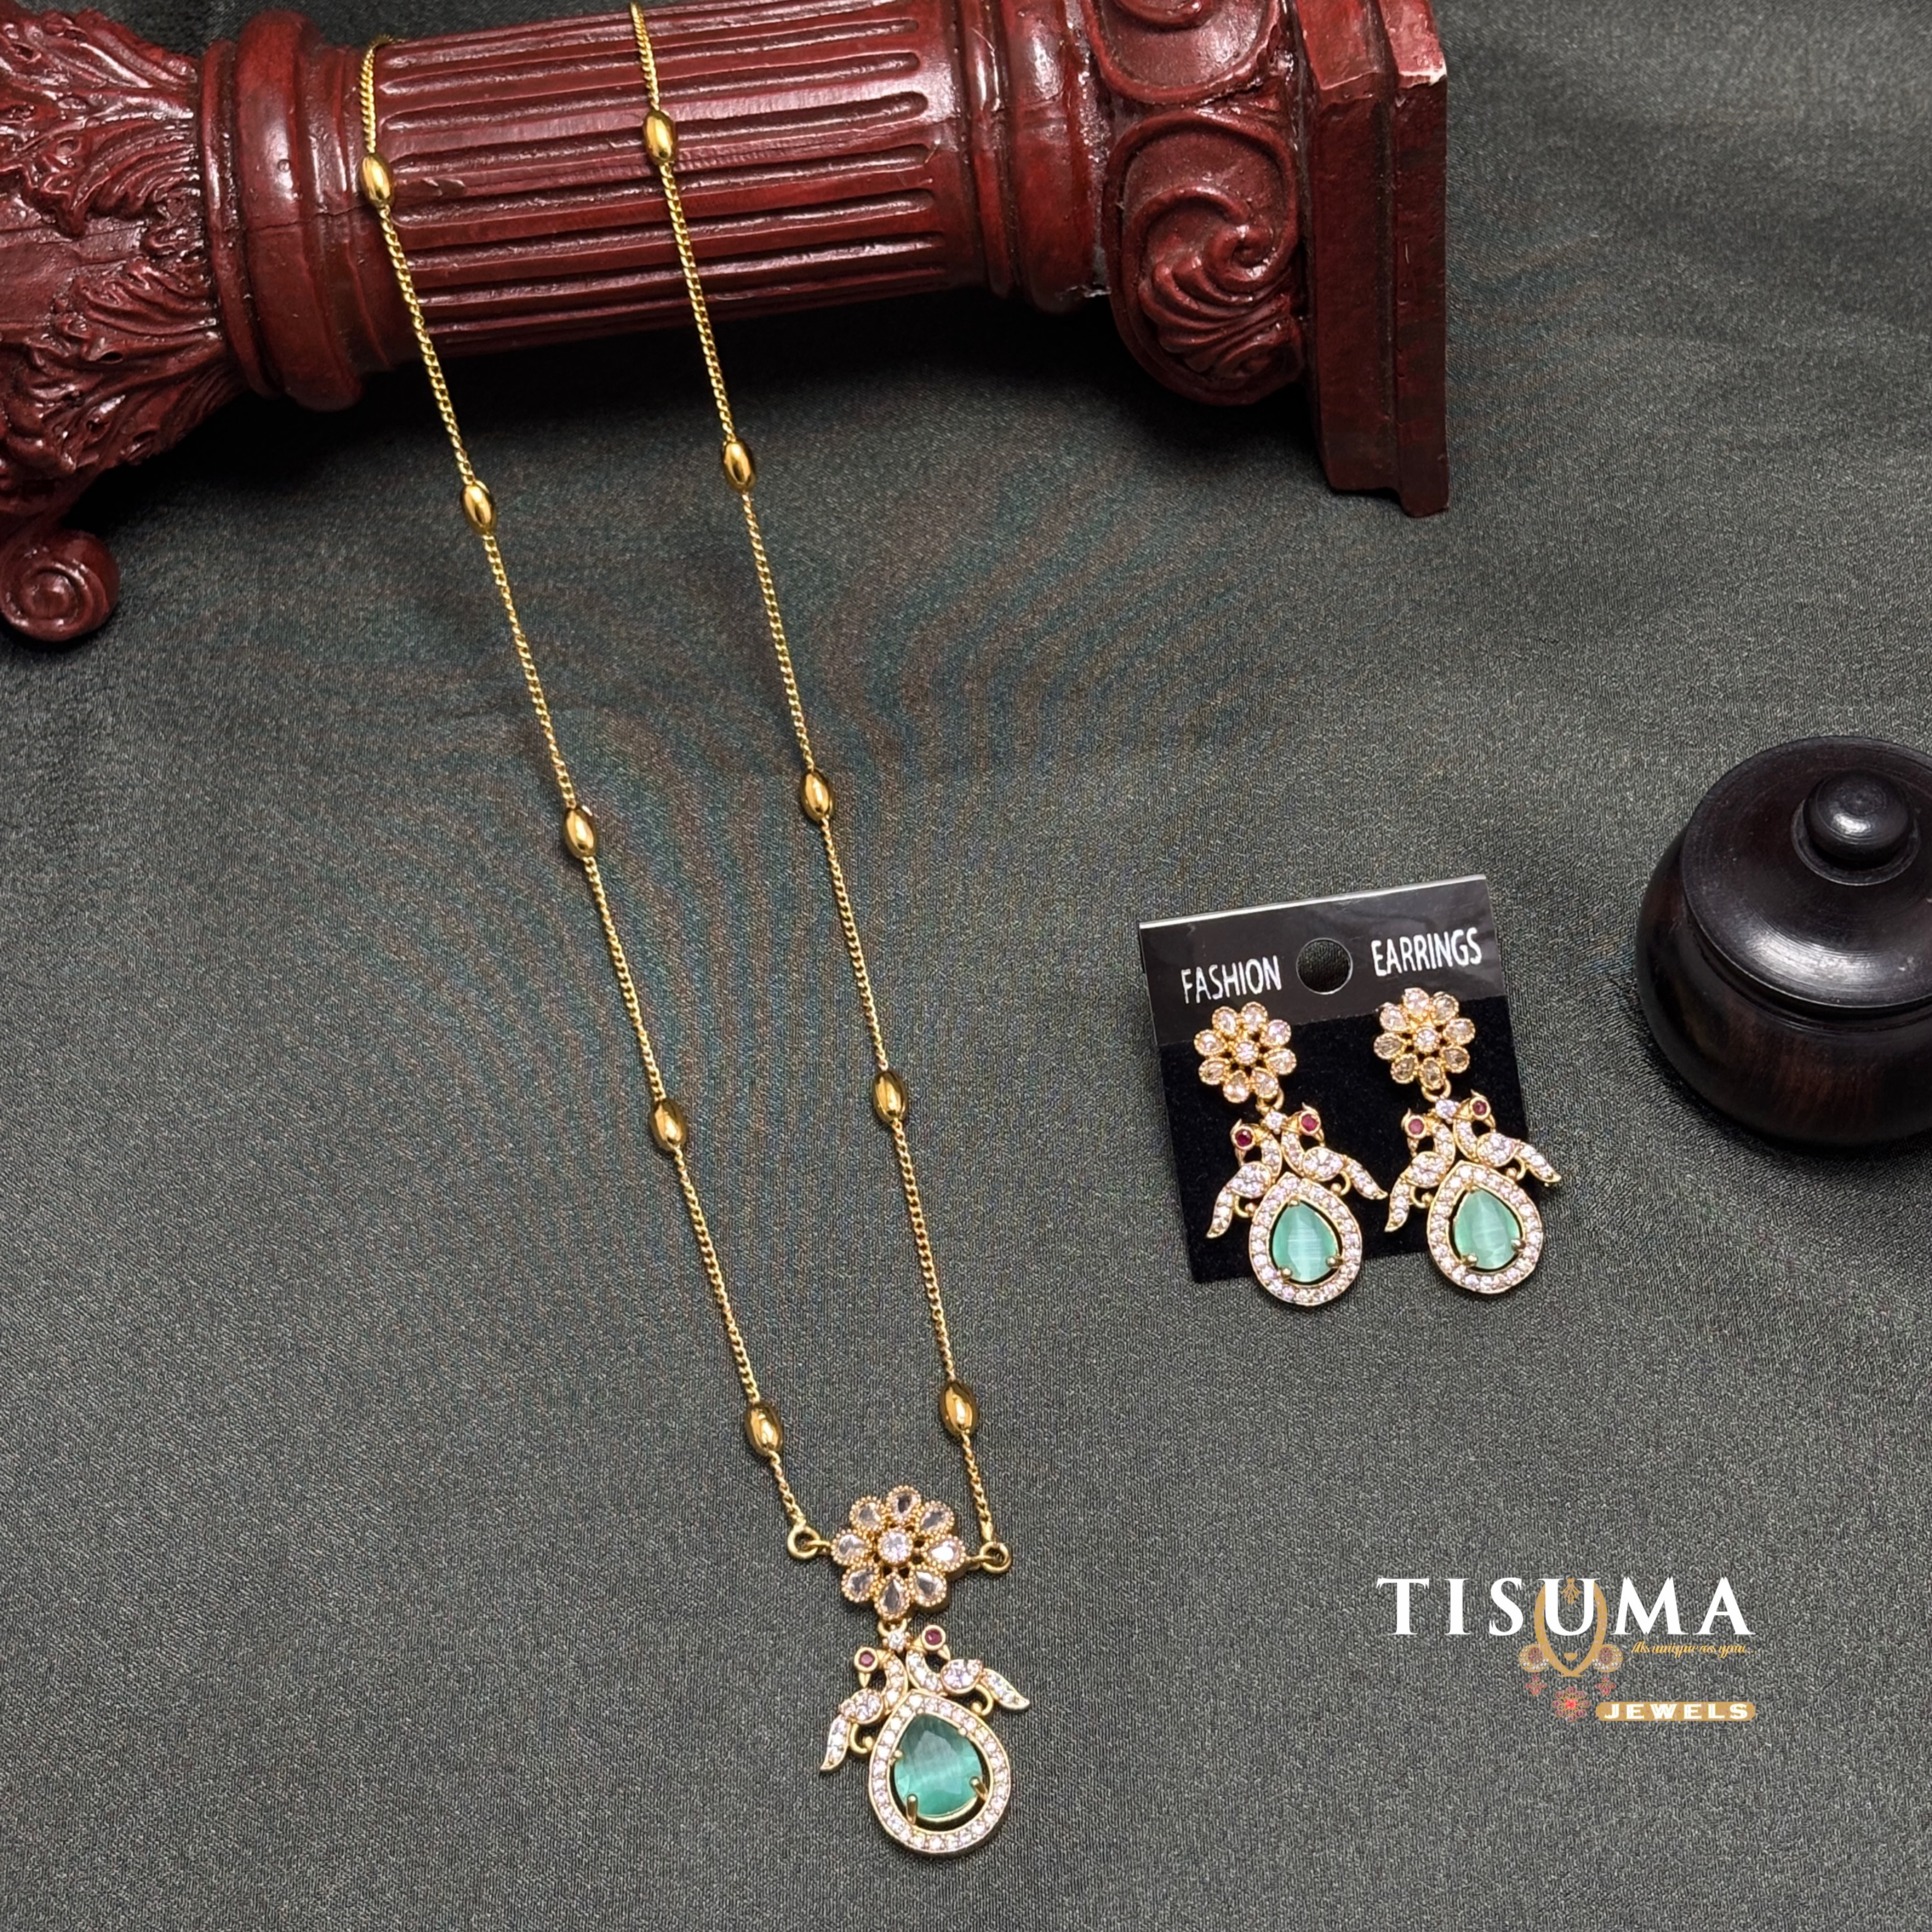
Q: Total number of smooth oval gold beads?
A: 10